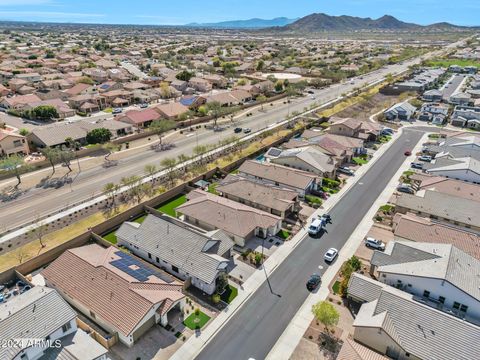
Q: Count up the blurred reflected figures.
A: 0